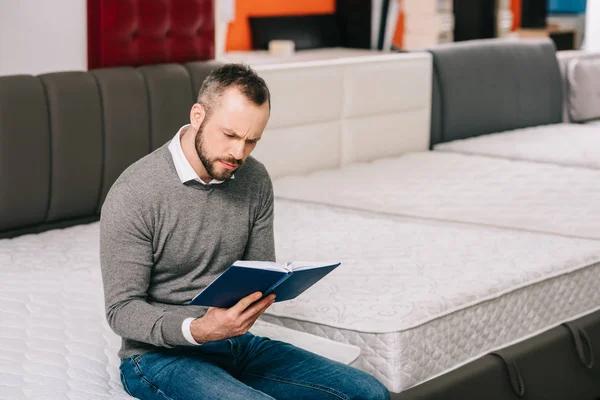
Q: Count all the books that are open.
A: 1